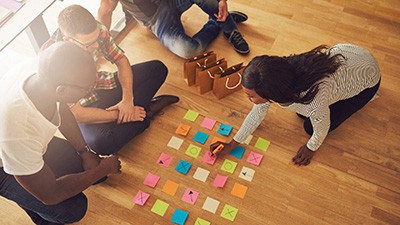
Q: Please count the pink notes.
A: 8